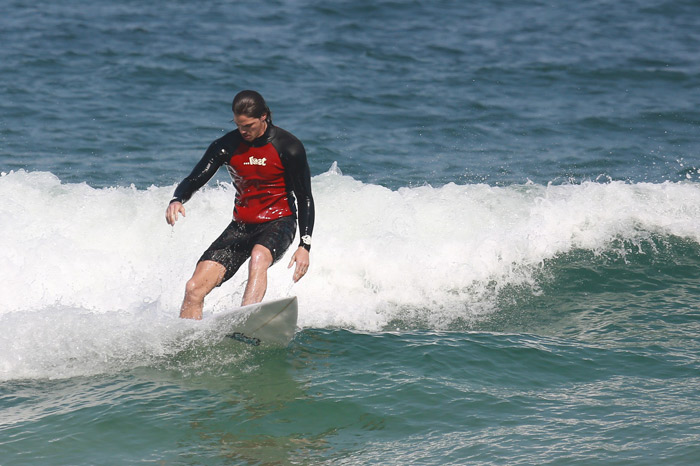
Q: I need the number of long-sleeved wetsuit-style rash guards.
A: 1